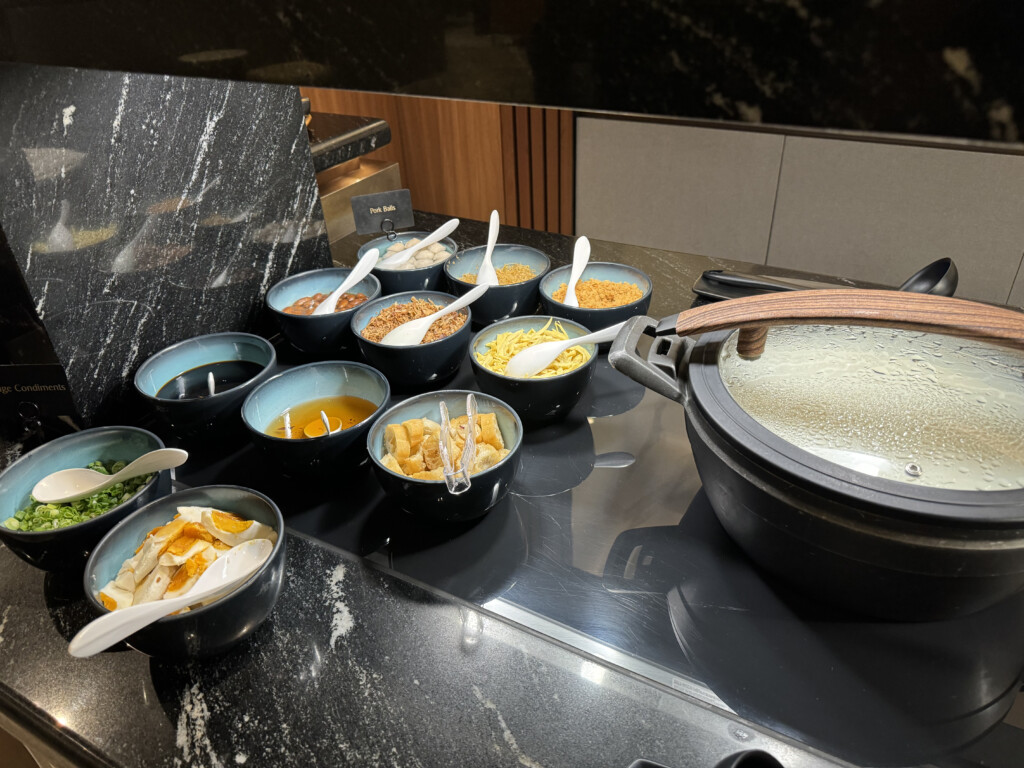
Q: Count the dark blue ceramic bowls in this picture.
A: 11